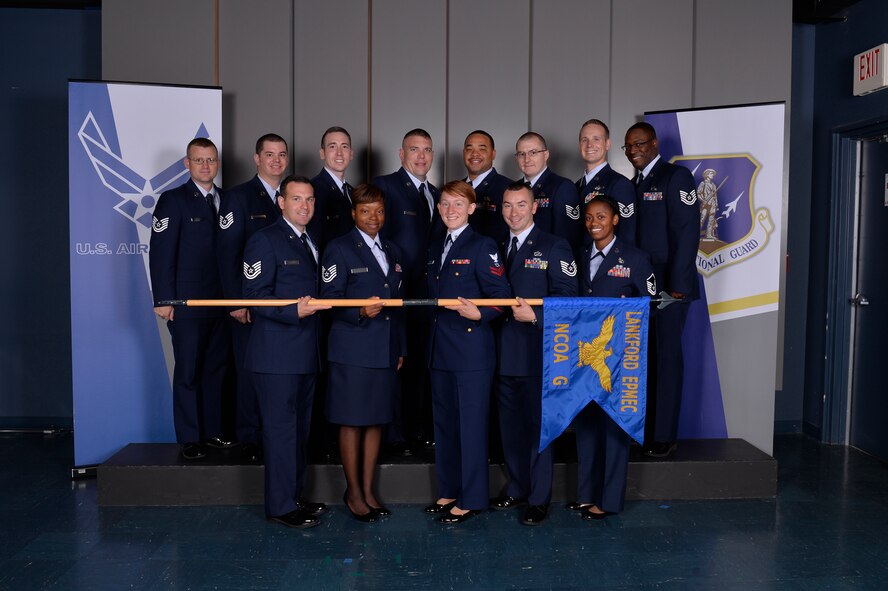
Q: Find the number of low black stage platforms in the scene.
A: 1